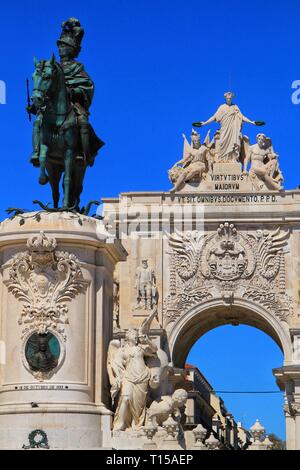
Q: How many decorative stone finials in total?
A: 6